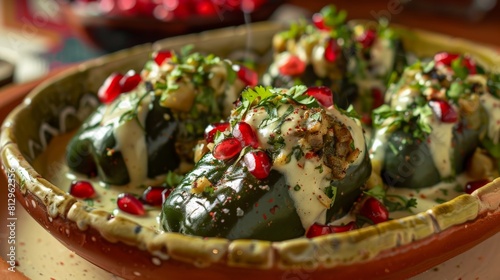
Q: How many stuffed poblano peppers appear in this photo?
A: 4